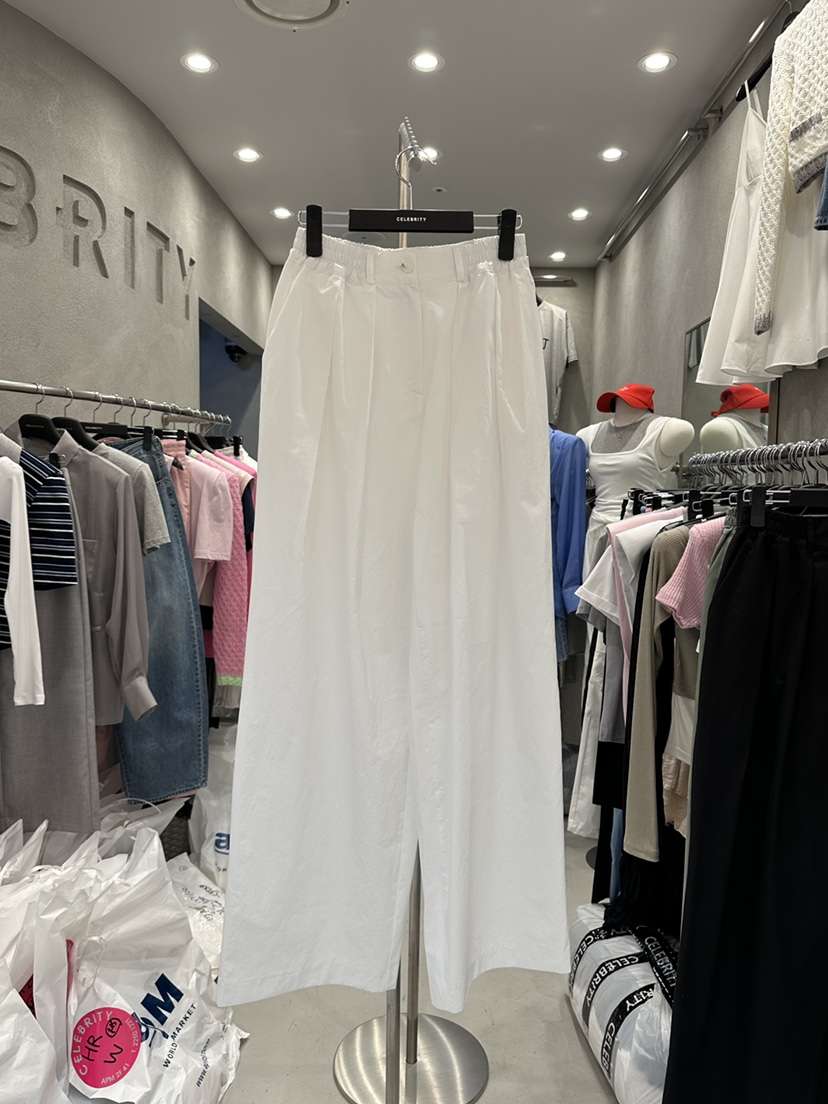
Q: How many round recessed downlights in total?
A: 9